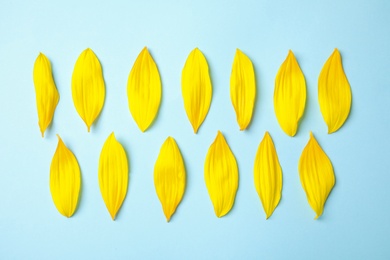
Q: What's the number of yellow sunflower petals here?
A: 13